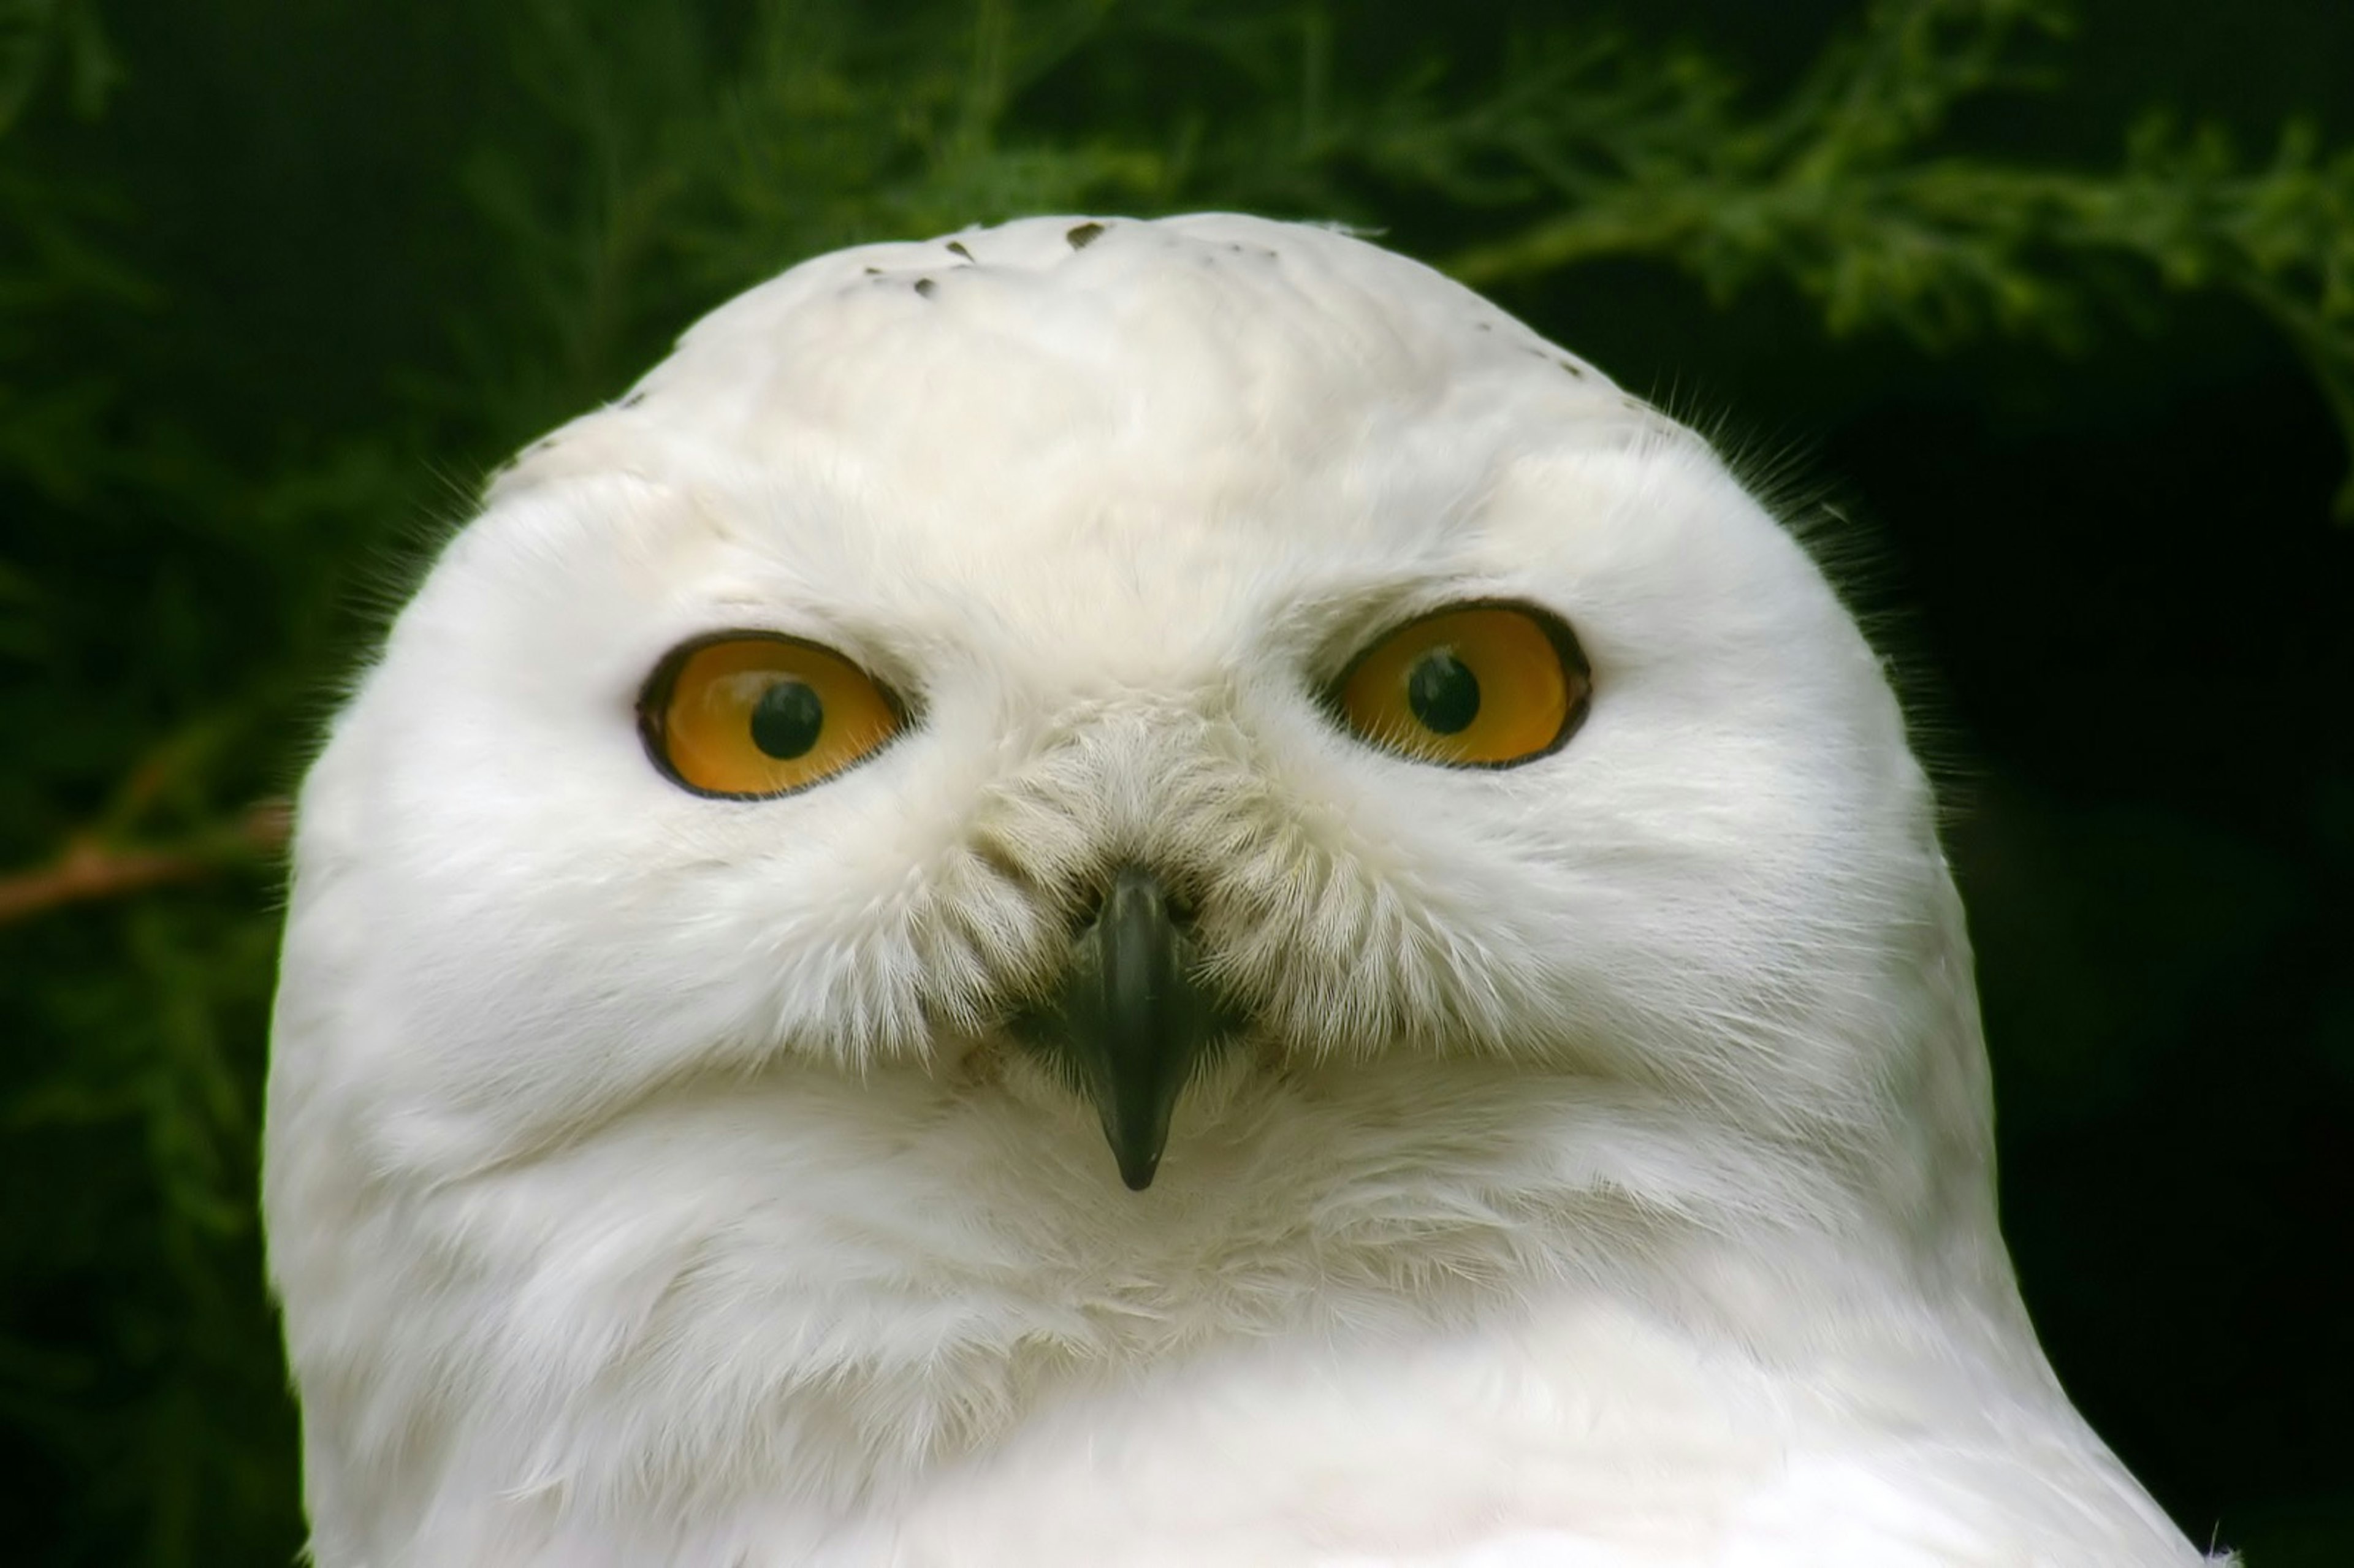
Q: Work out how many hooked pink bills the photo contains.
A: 0